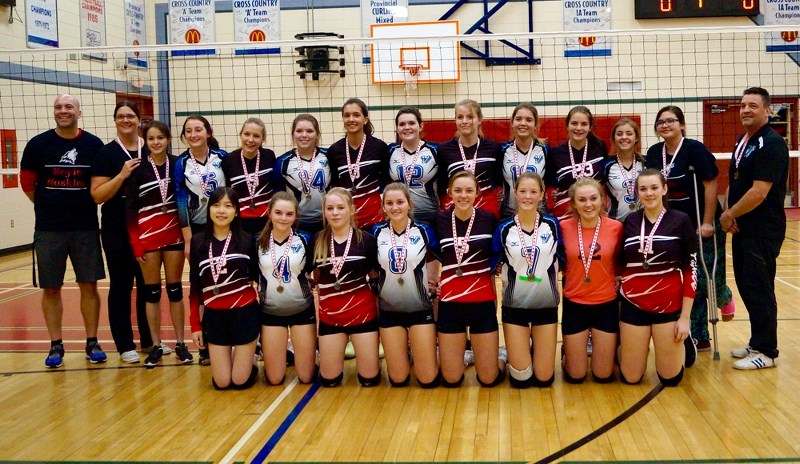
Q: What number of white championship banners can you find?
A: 8